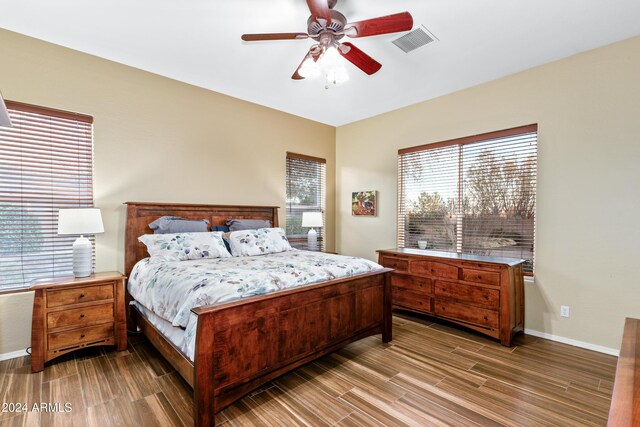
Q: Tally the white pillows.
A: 2